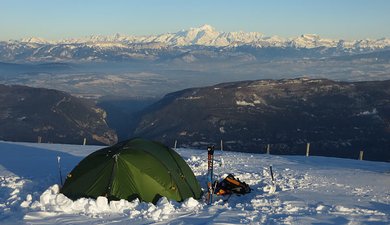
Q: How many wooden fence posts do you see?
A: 7